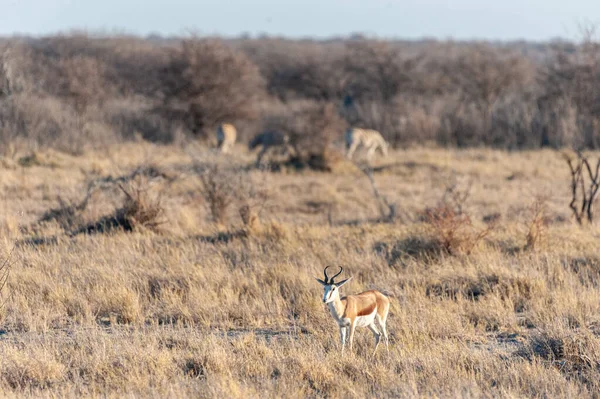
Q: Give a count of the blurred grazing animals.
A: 3